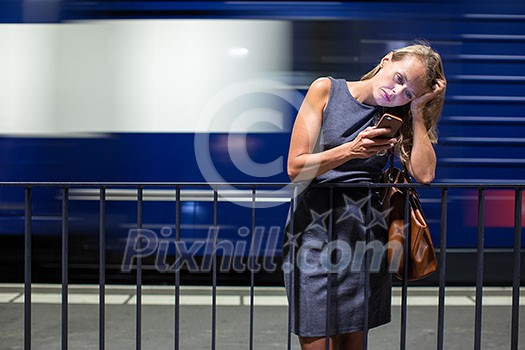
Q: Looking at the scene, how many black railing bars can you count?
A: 14